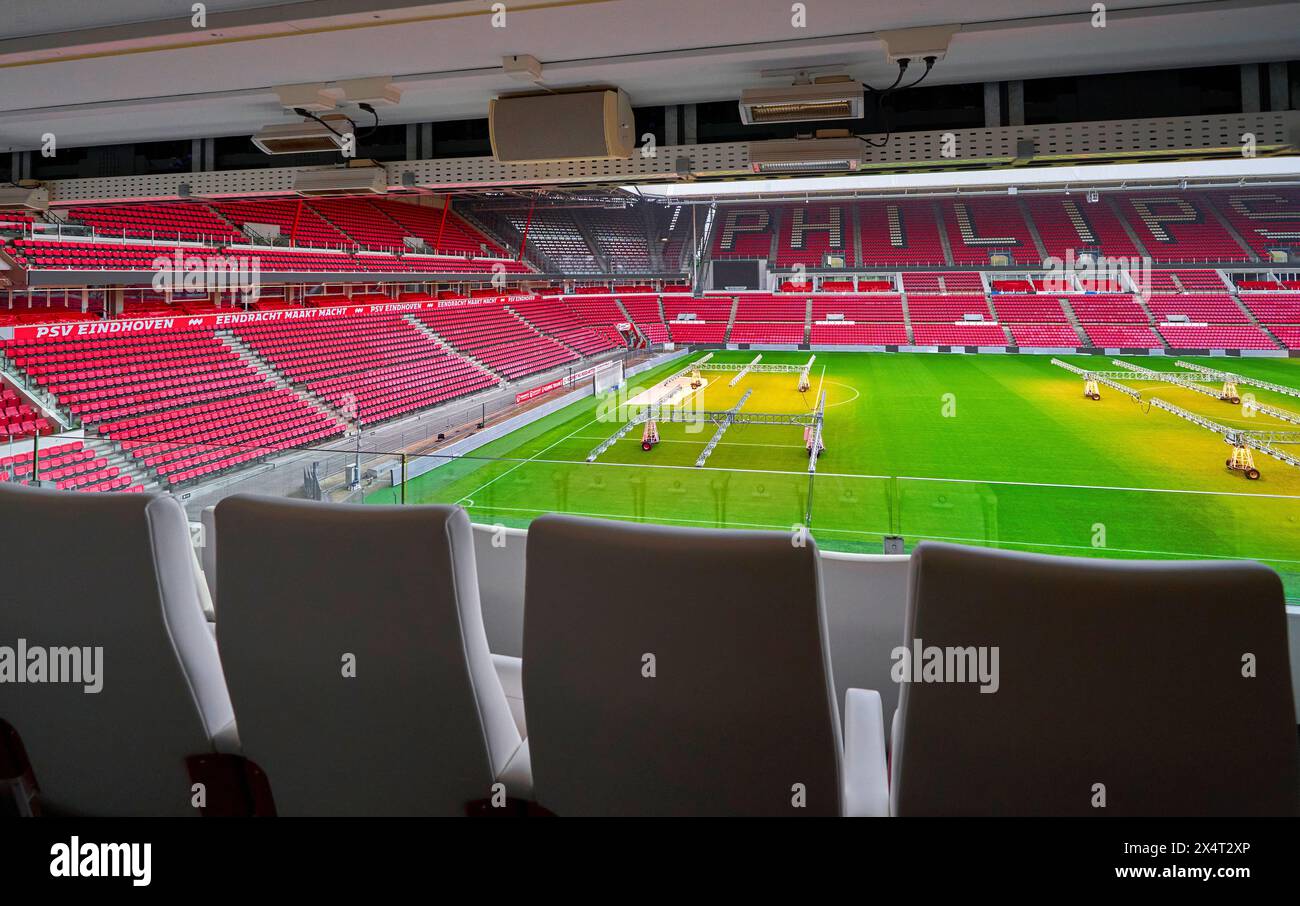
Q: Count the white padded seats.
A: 4